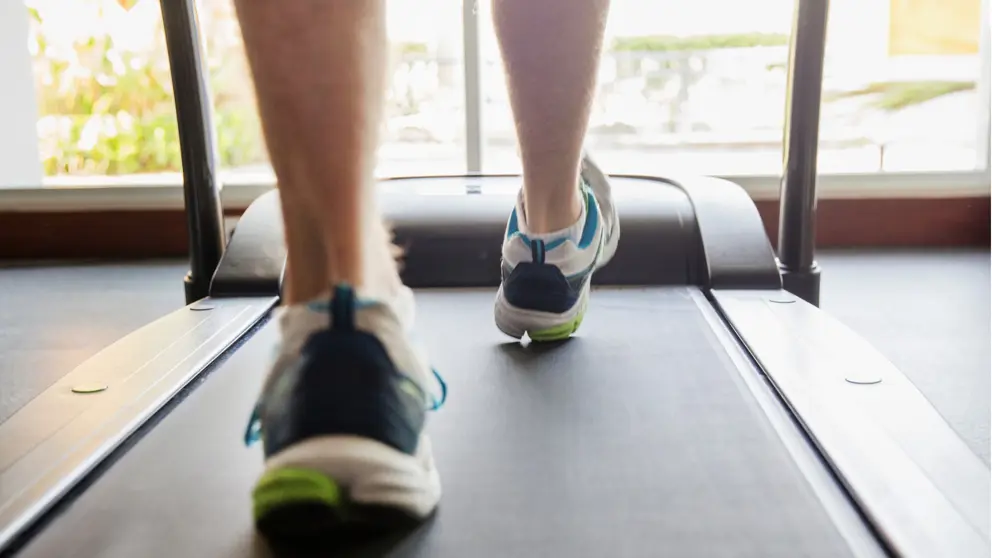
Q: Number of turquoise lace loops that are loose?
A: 2